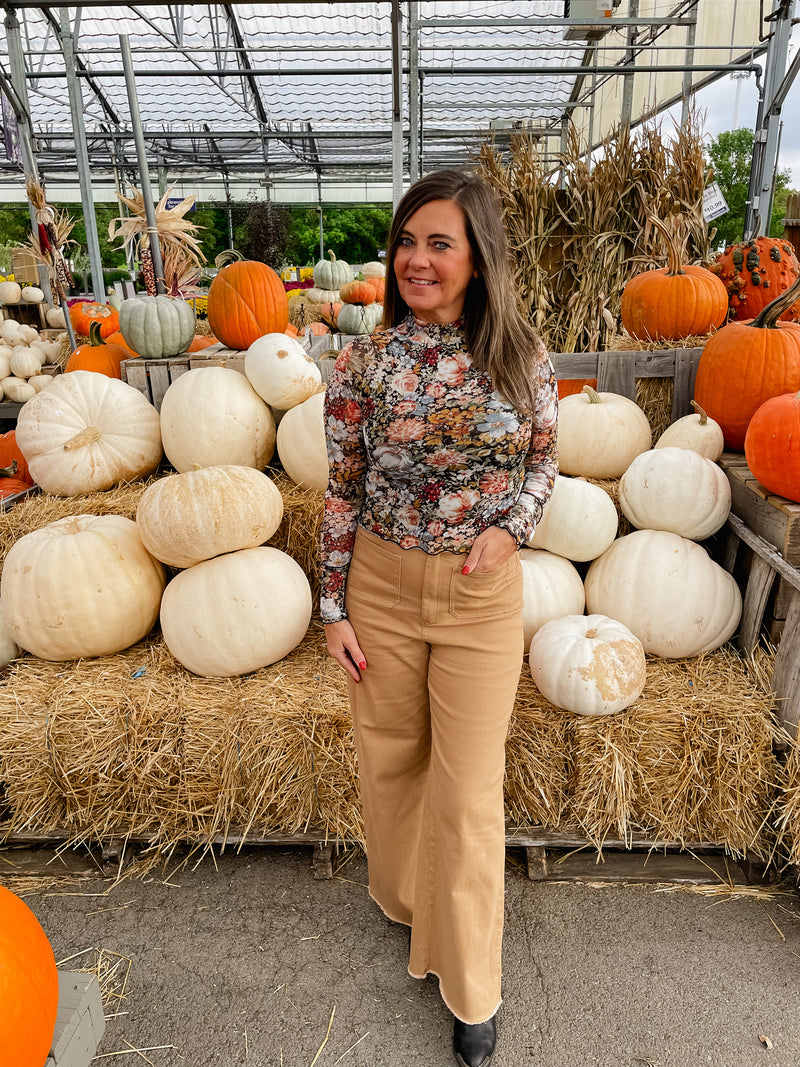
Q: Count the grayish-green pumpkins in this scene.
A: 3